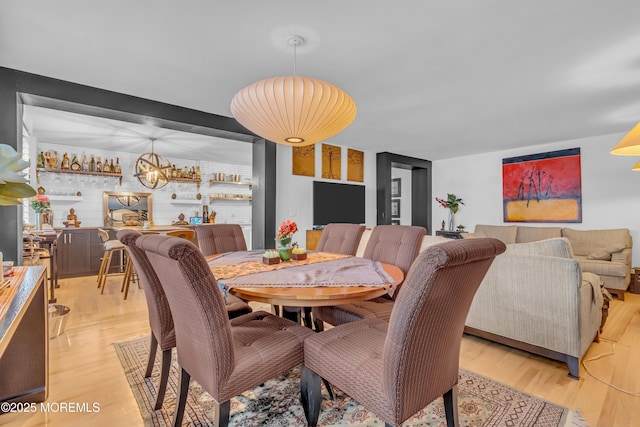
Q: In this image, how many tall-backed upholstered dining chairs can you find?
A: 6